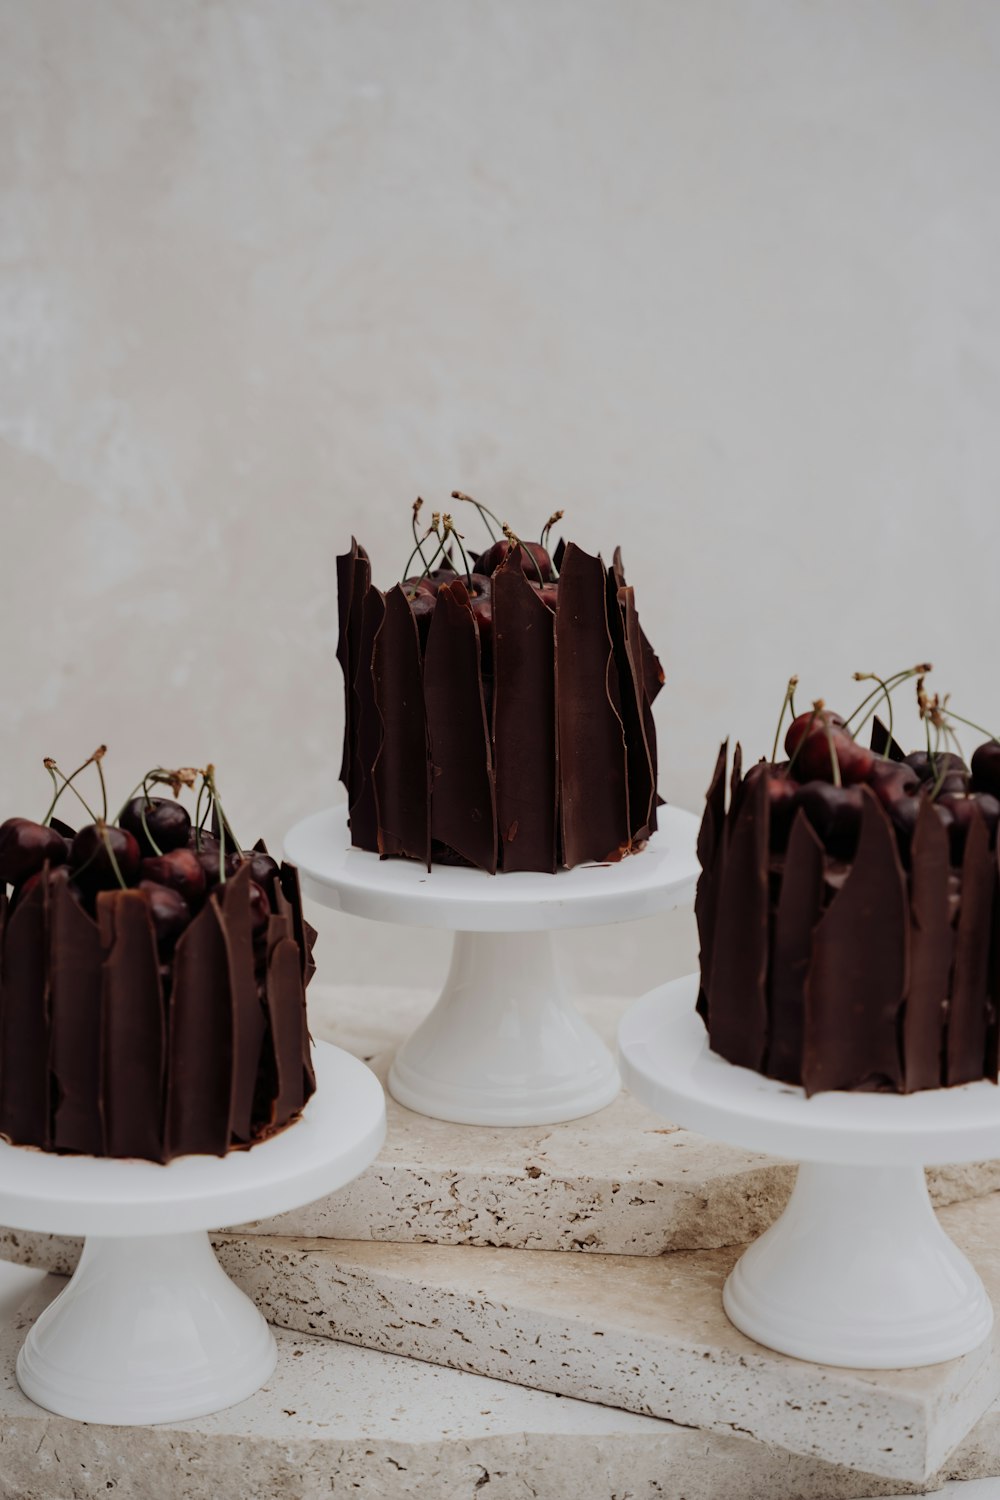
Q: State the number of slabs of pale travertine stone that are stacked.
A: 3